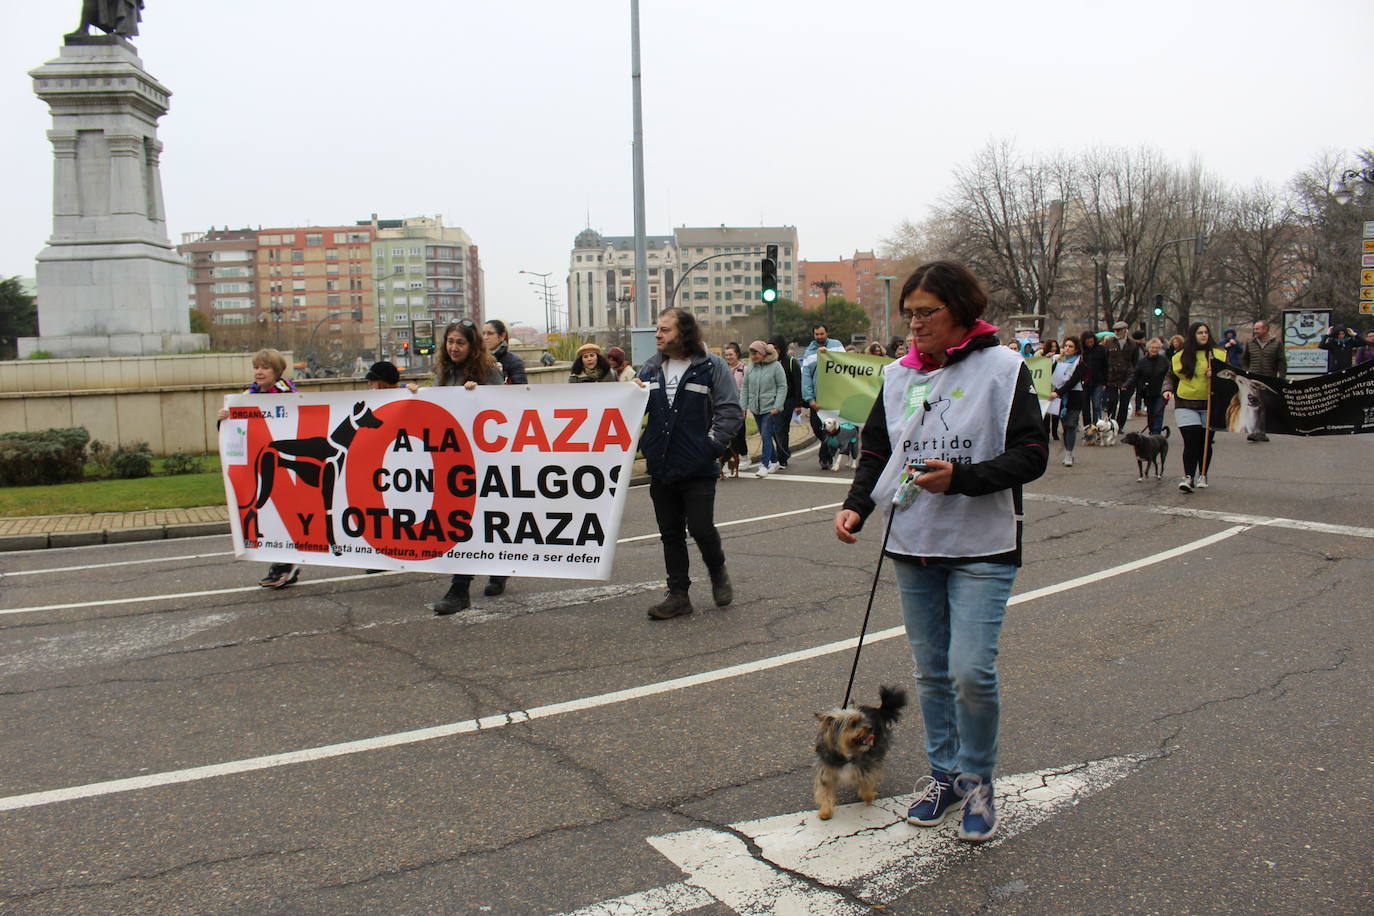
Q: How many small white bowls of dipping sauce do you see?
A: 0